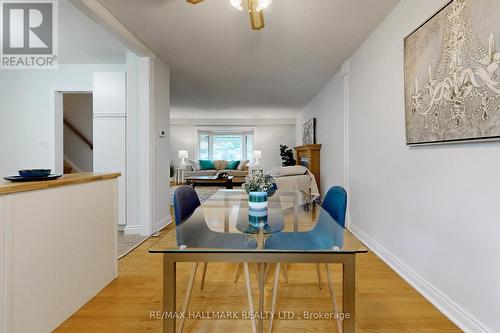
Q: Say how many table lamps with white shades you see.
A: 2